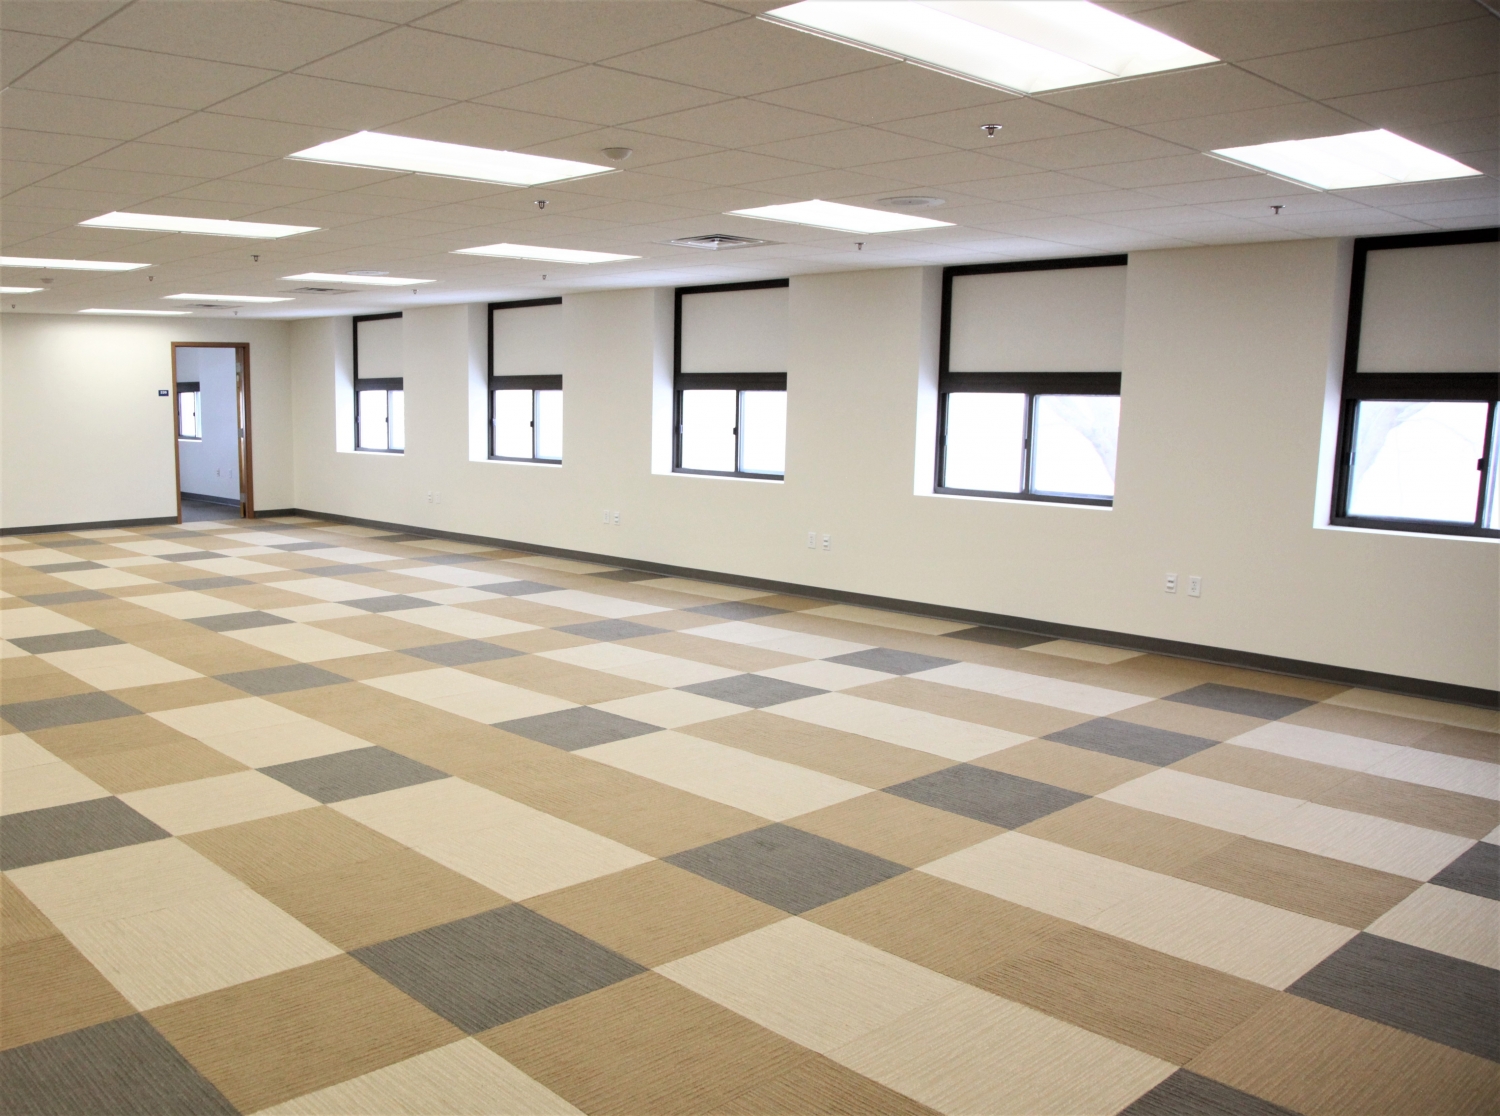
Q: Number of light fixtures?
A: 11